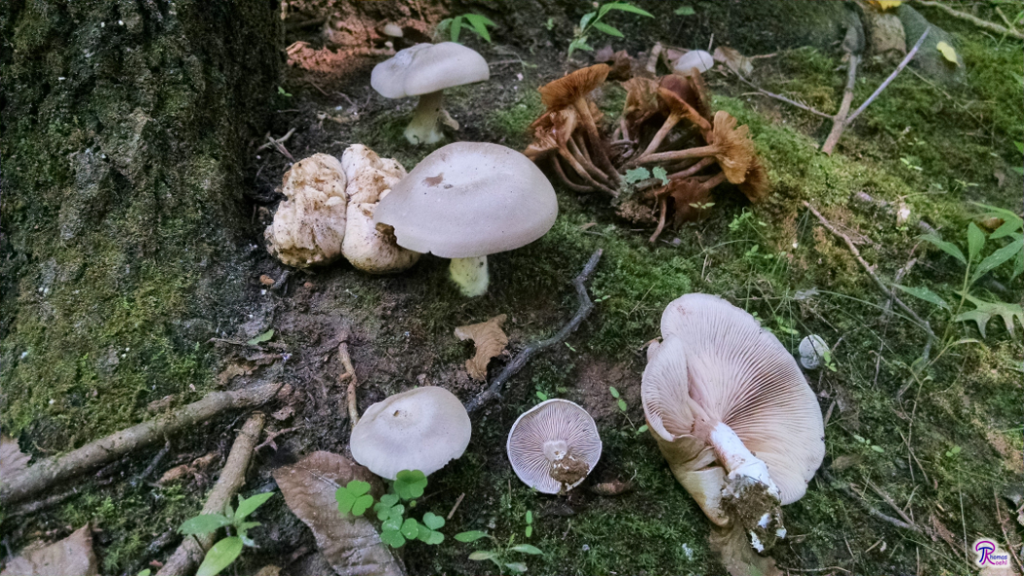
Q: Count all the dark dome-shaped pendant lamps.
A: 0